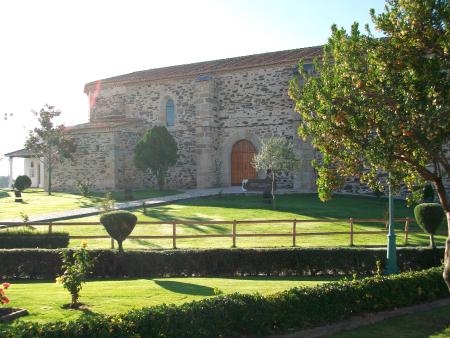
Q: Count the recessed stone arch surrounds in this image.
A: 2